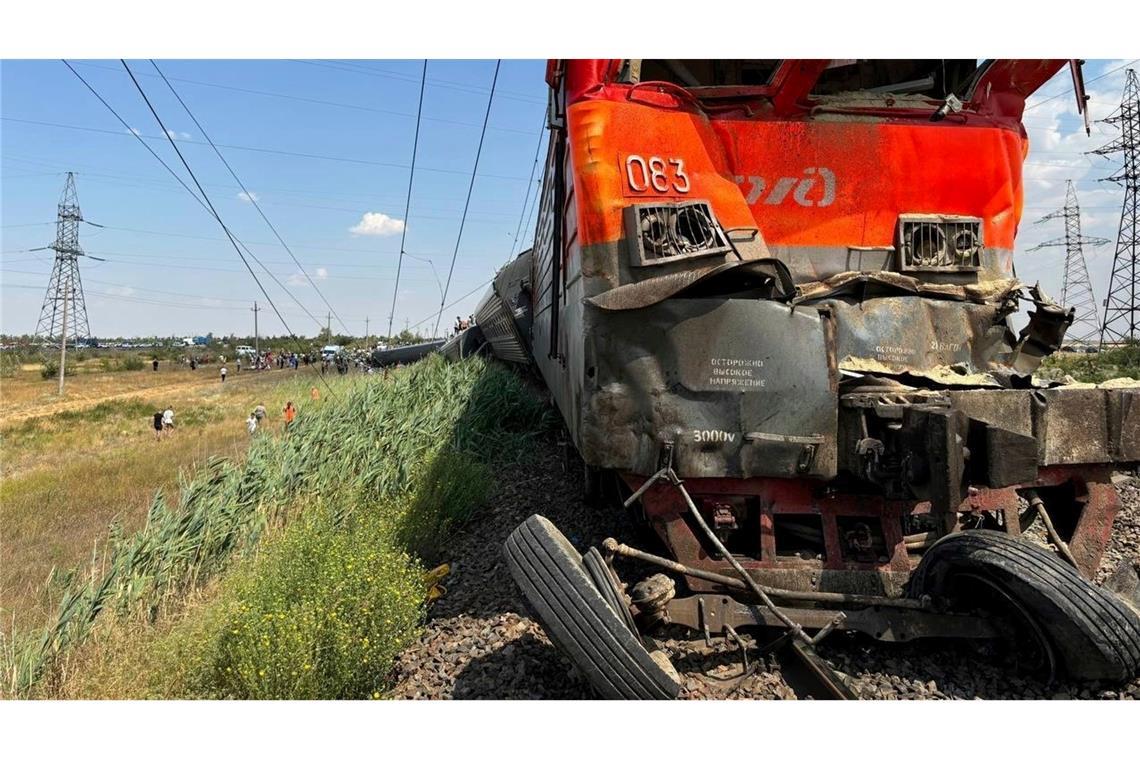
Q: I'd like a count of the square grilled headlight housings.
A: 2